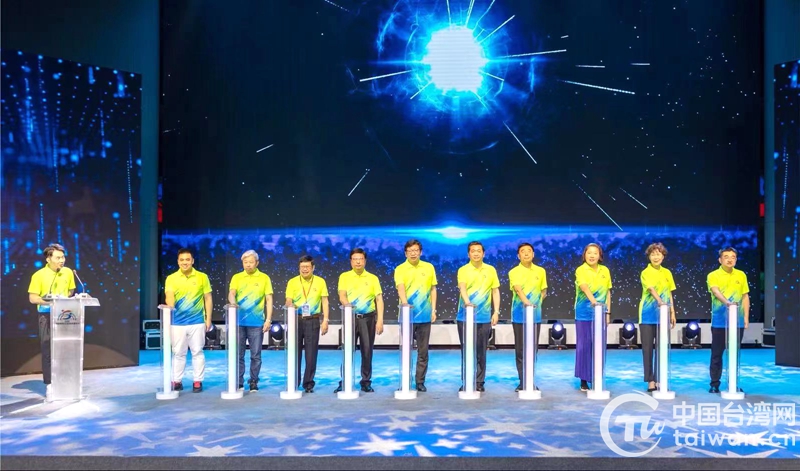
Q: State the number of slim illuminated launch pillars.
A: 10